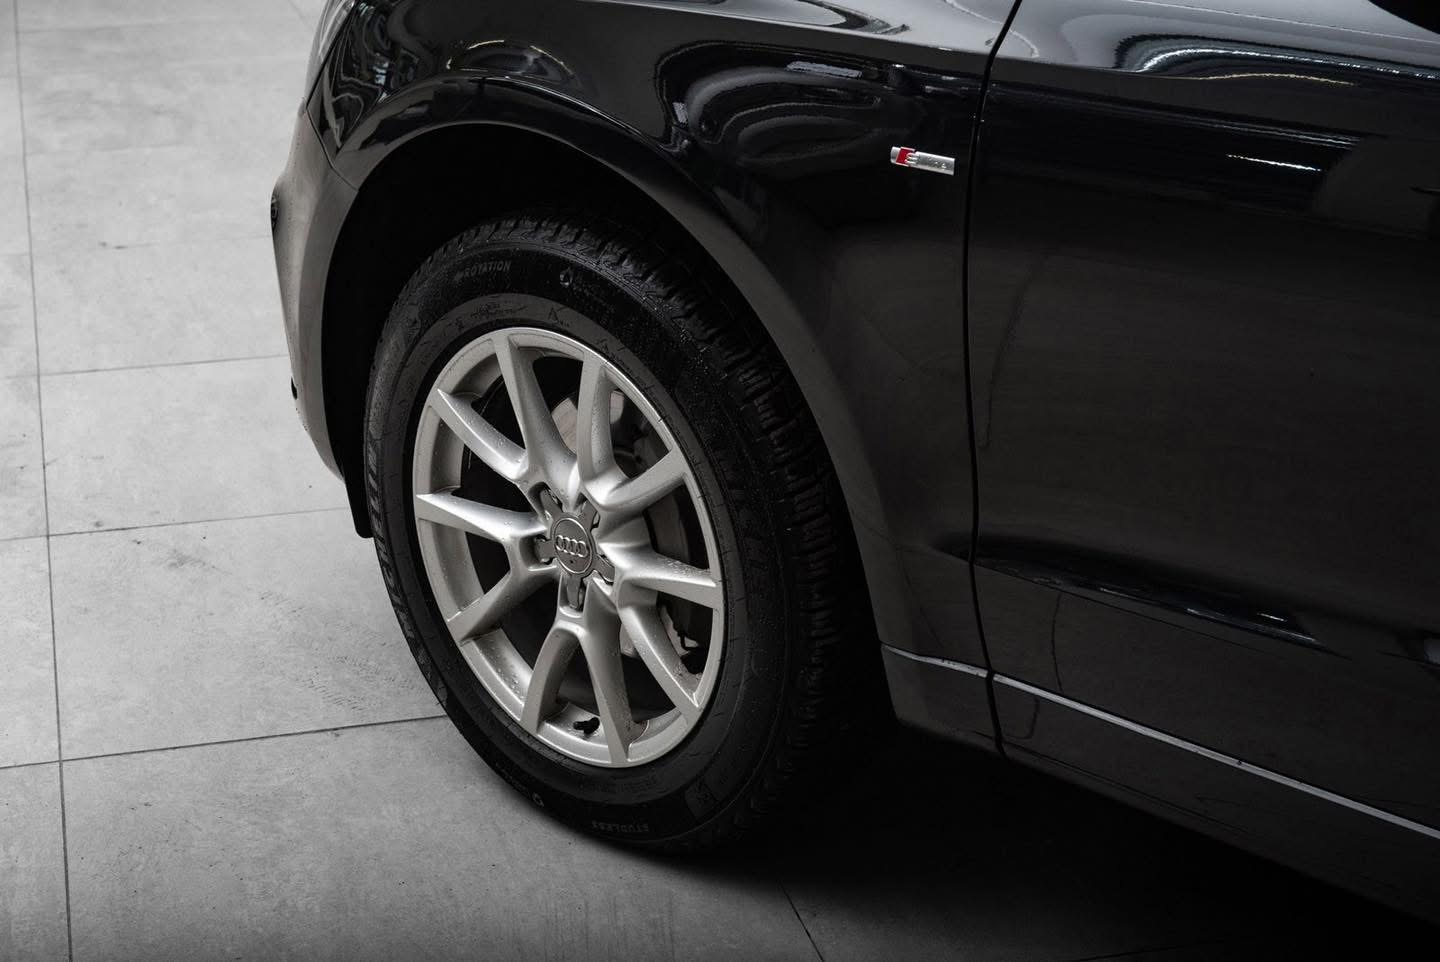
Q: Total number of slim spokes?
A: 10